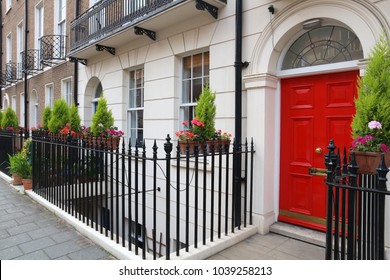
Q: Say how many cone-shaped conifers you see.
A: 7